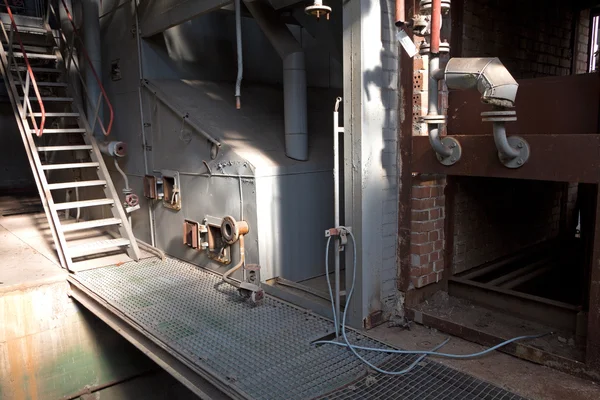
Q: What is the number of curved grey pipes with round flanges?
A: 2